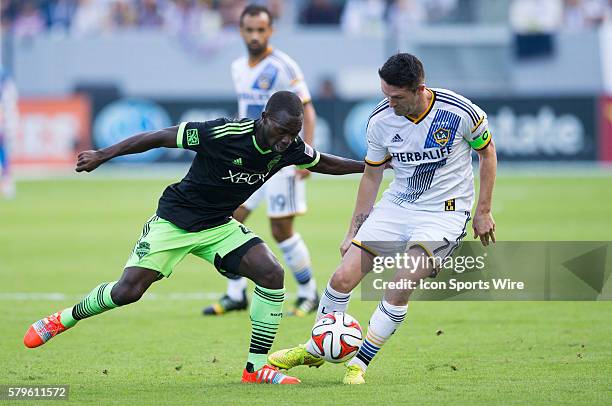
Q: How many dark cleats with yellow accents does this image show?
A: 2